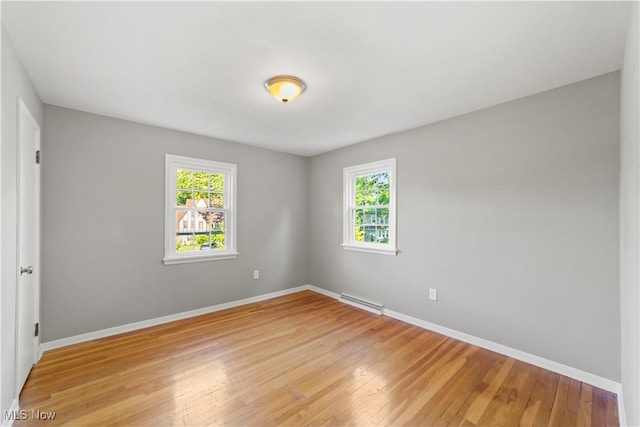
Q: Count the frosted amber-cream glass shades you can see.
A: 1